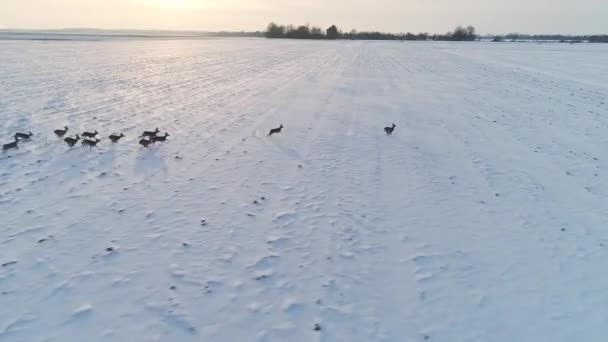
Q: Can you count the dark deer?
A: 12